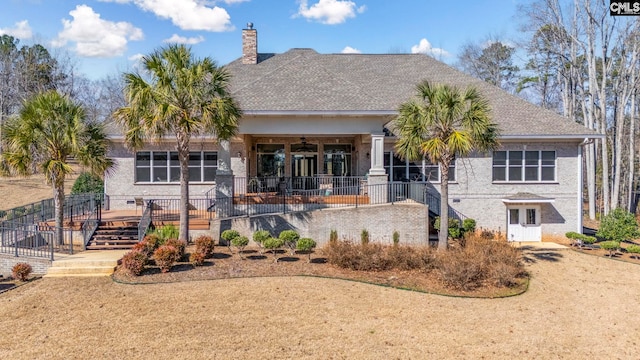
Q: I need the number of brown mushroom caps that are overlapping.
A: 0